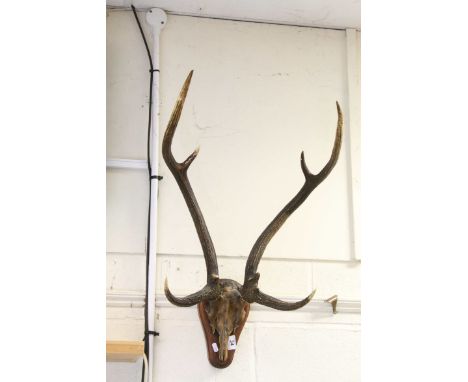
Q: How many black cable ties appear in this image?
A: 3